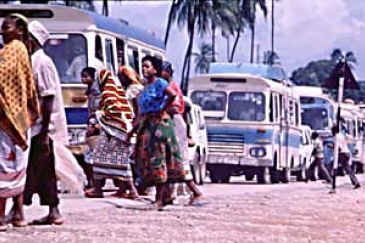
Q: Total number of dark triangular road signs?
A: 1